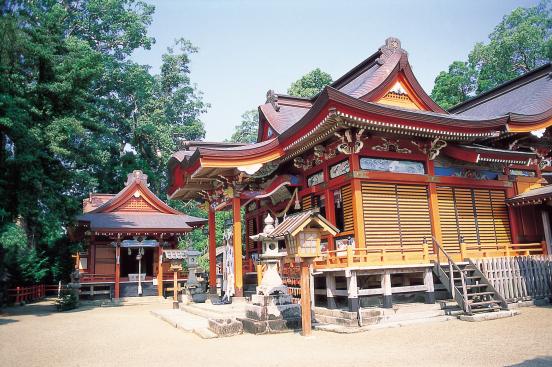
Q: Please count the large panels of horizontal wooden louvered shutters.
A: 2